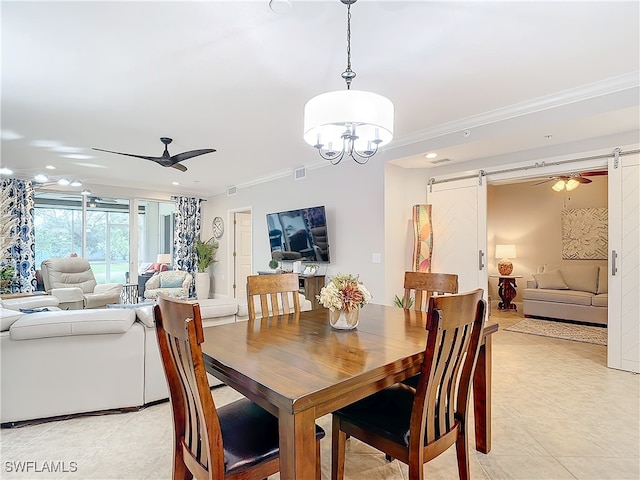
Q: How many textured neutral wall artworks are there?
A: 1